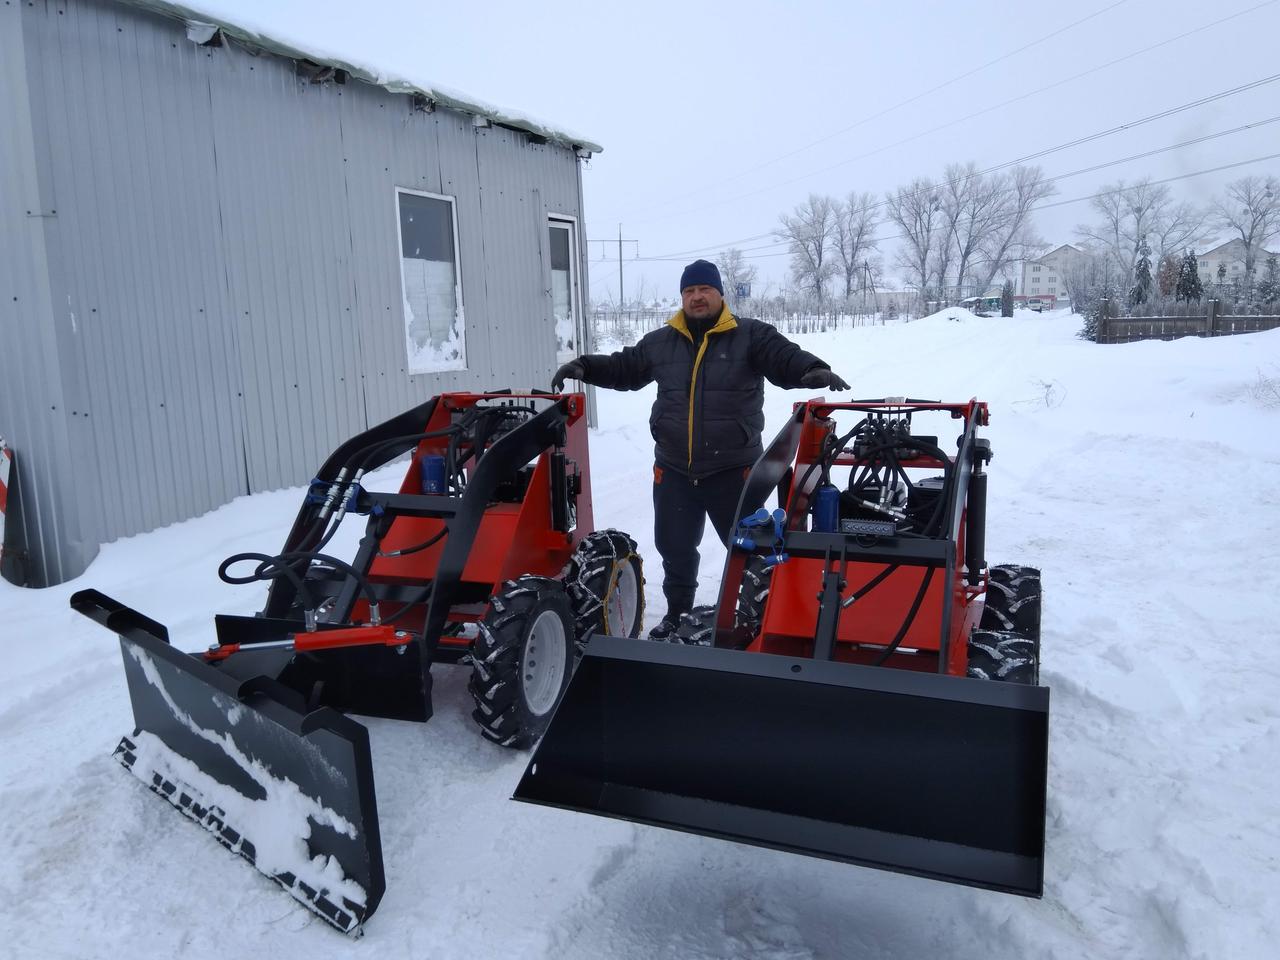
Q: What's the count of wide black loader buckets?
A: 1